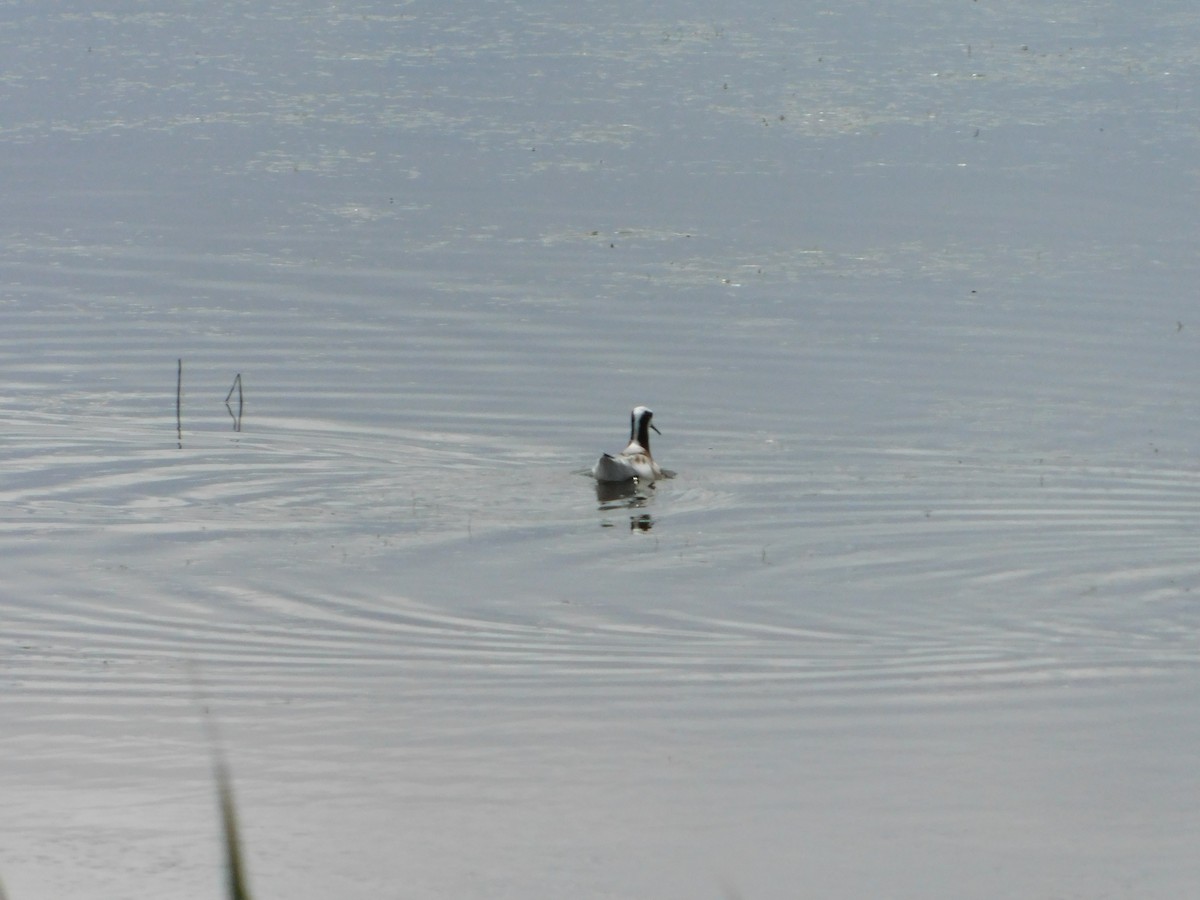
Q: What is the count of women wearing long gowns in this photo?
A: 0